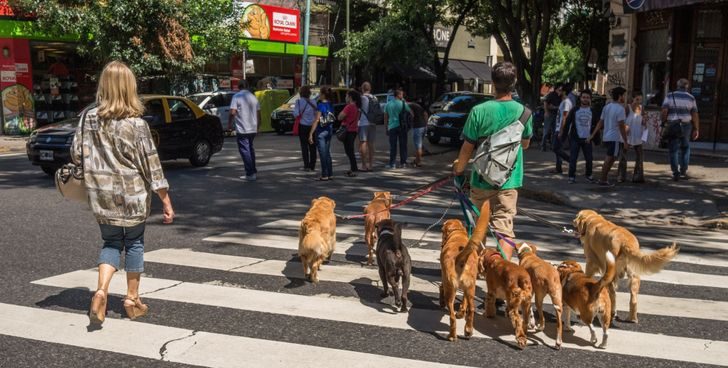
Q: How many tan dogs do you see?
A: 7